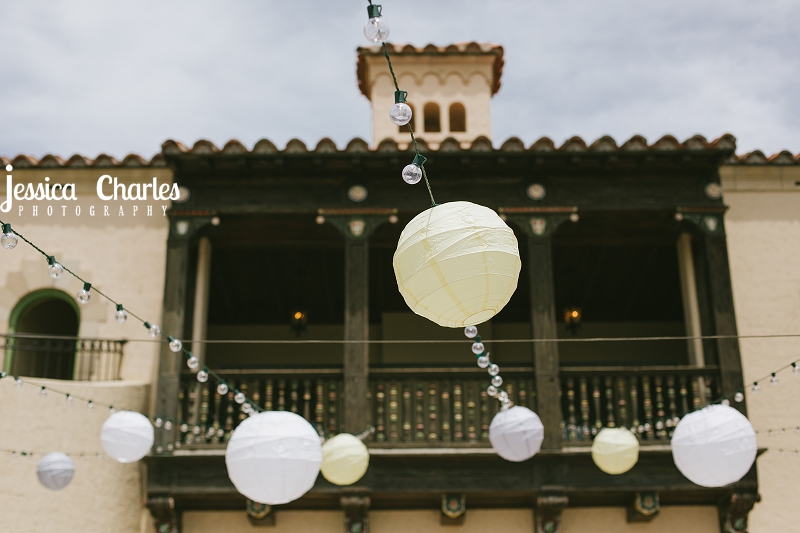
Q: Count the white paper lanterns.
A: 5